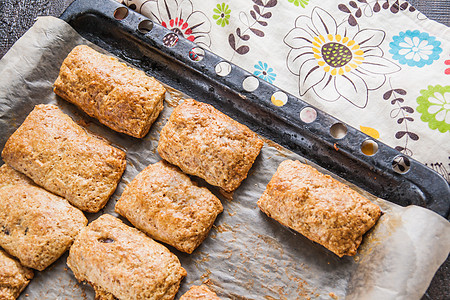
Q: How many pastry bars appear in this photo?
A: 9